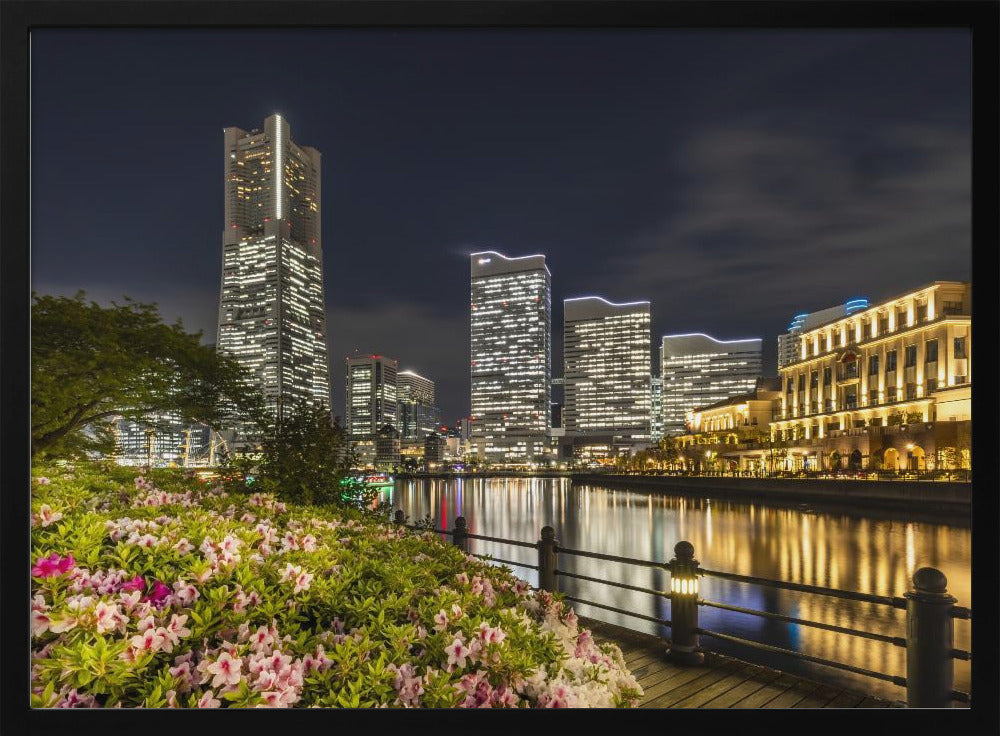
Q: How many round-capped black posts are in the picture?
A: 5